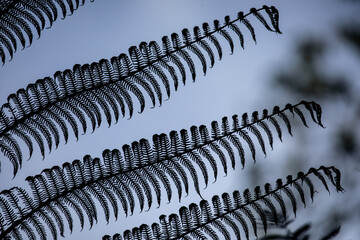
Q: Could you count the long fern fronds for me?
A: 4